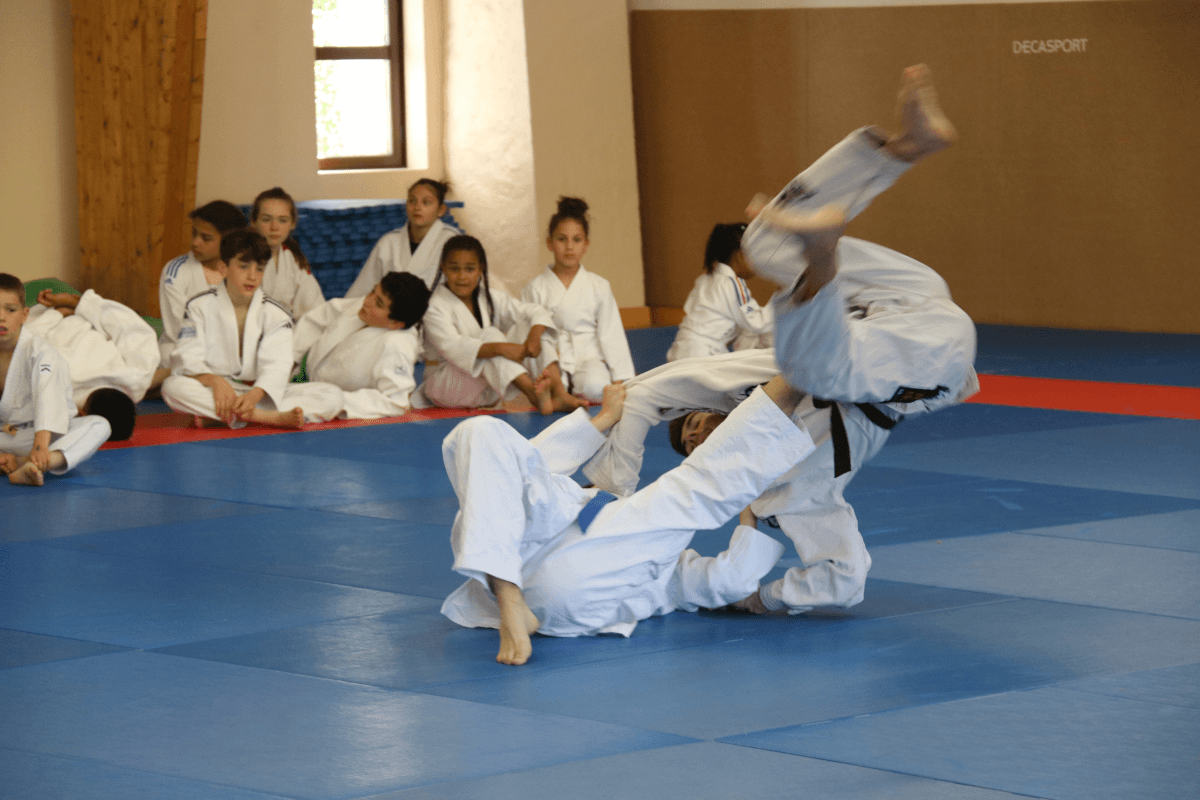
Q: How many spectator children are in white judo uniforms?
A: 10